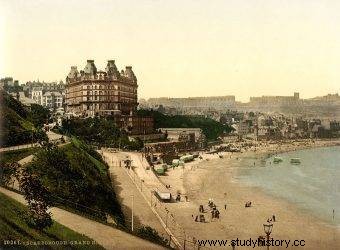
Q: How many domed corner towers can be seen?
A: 4